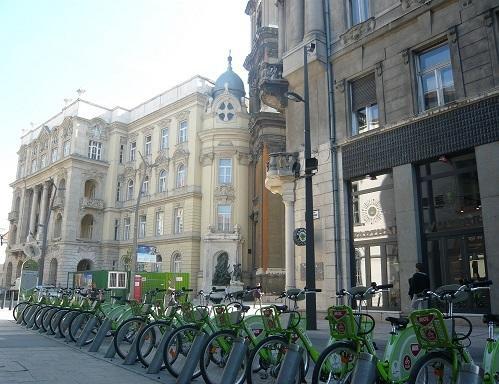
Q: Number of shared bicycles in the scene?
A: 14